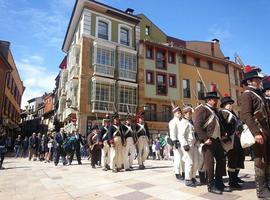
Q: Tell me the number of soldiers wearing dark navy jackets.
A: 4